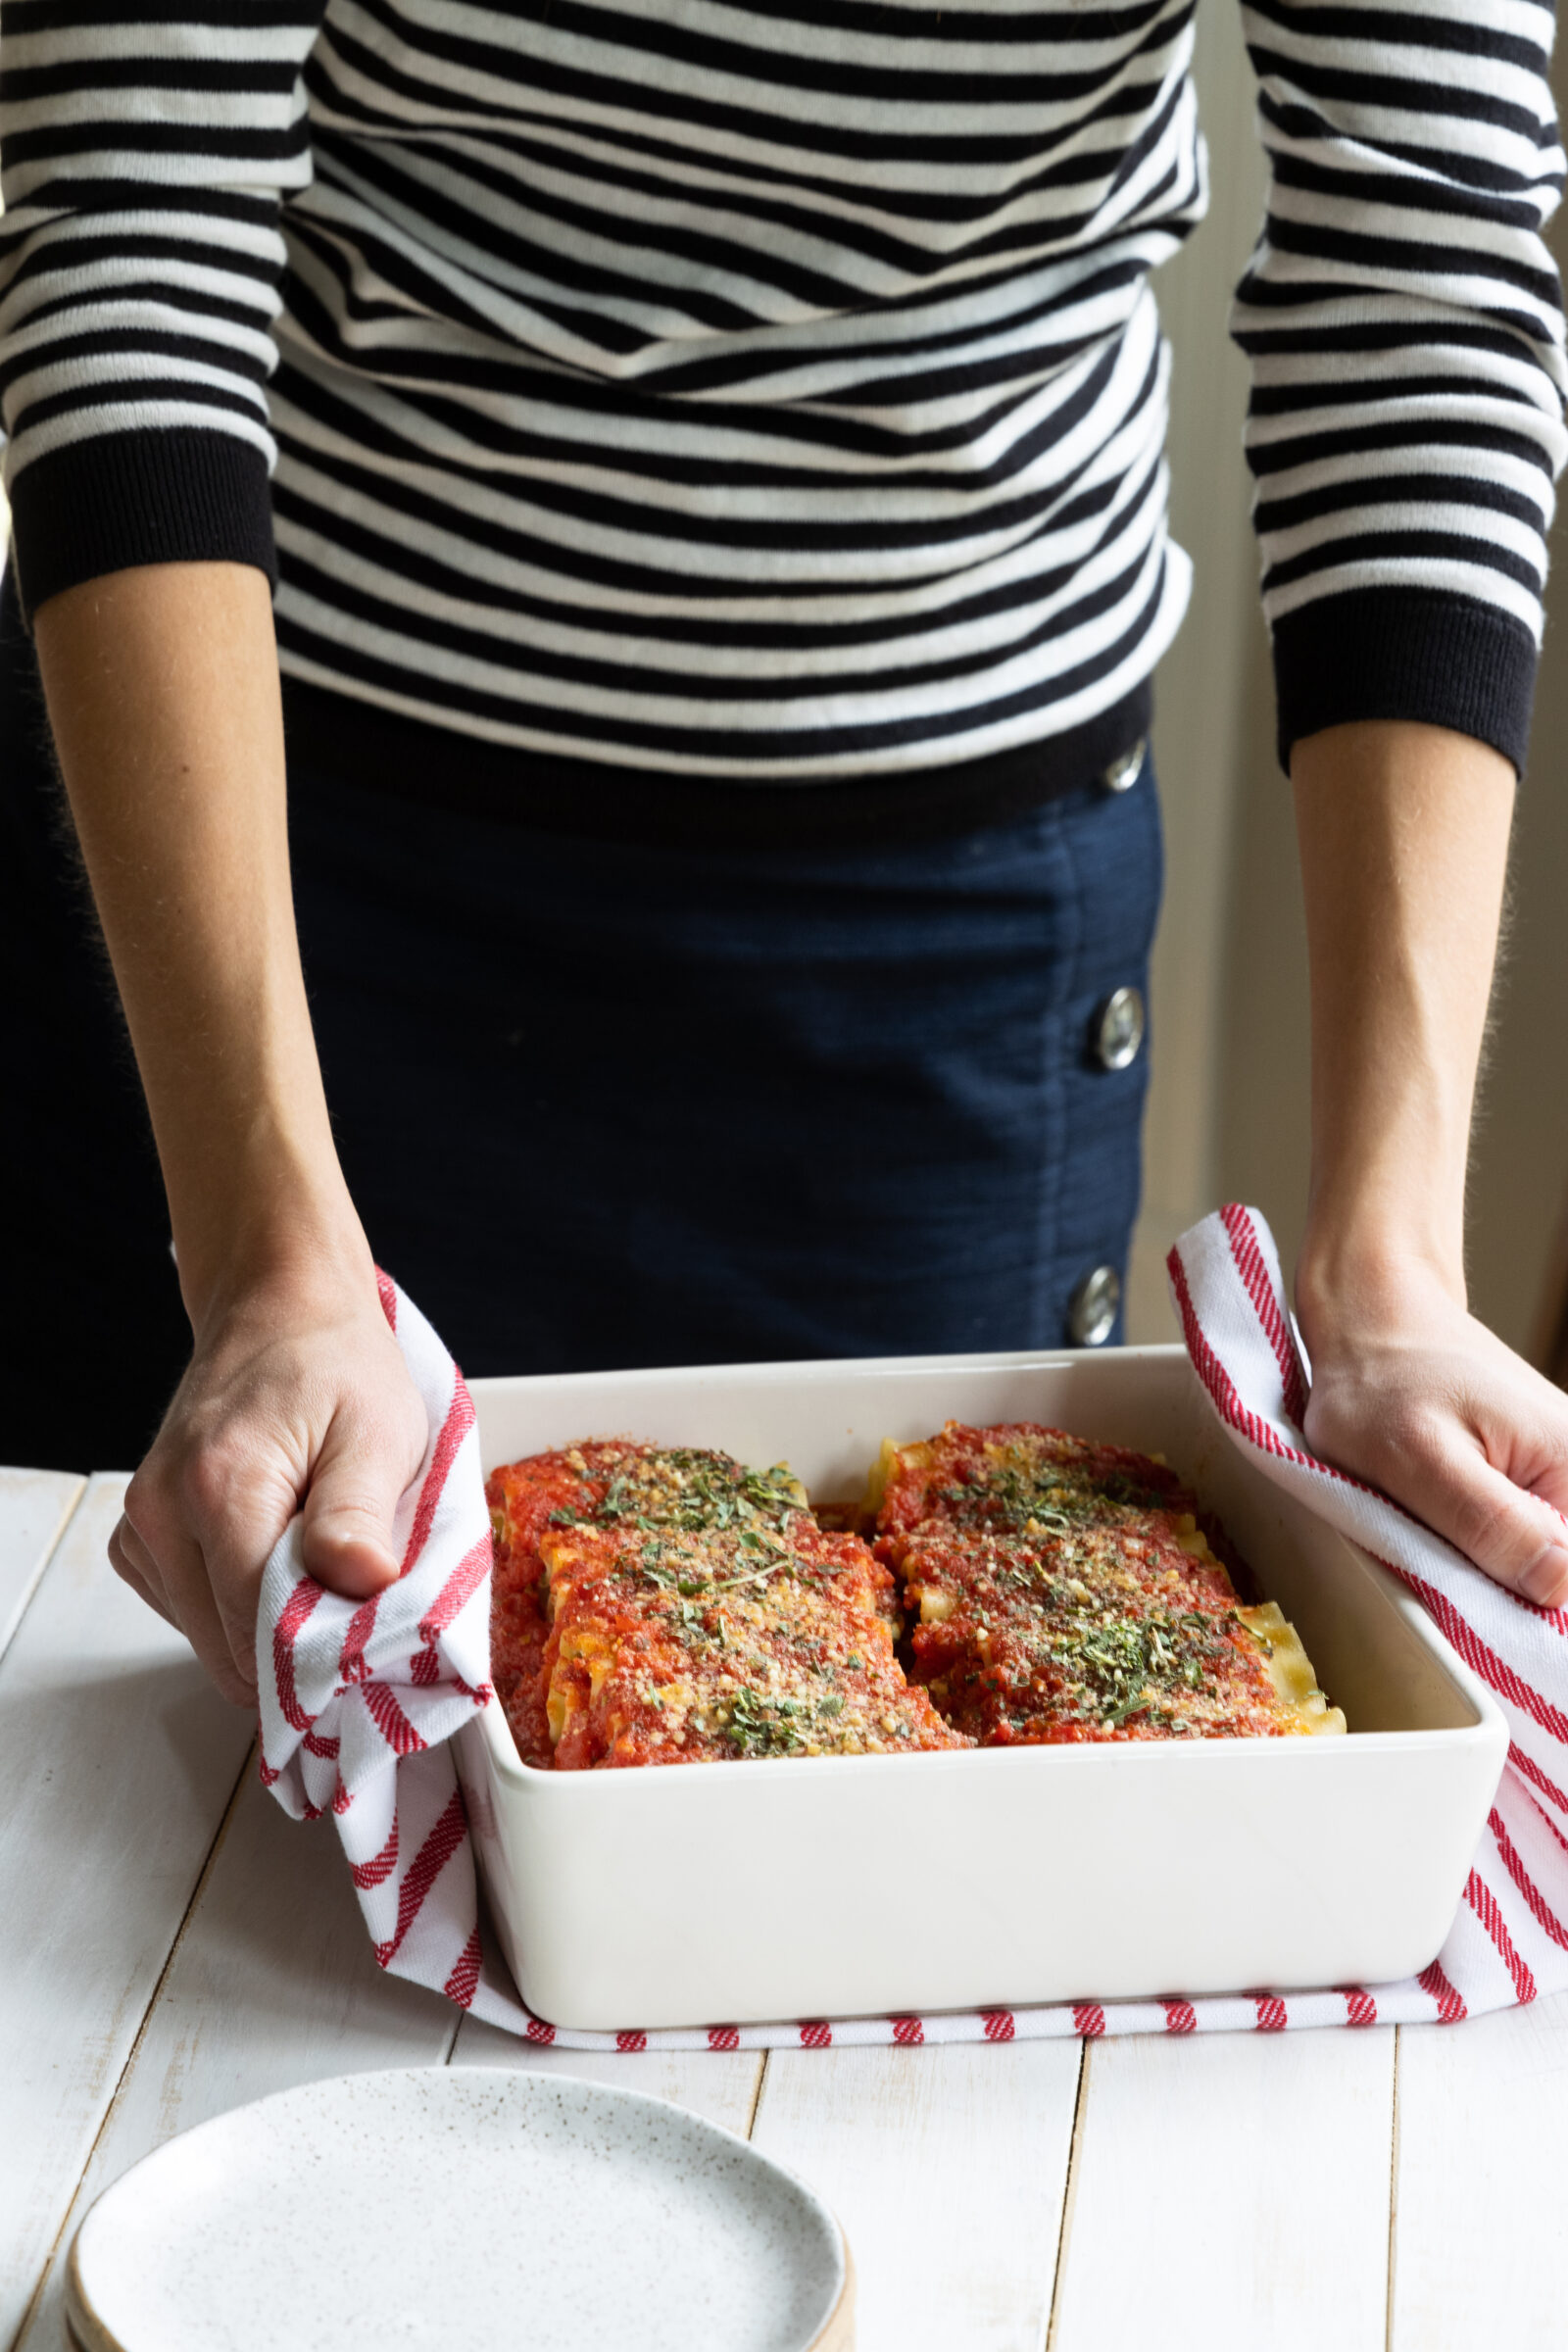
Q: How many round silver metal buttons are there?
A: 3